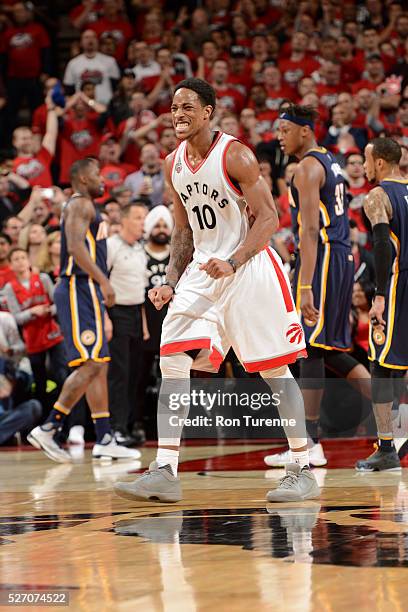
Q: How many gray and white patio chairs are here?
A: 0